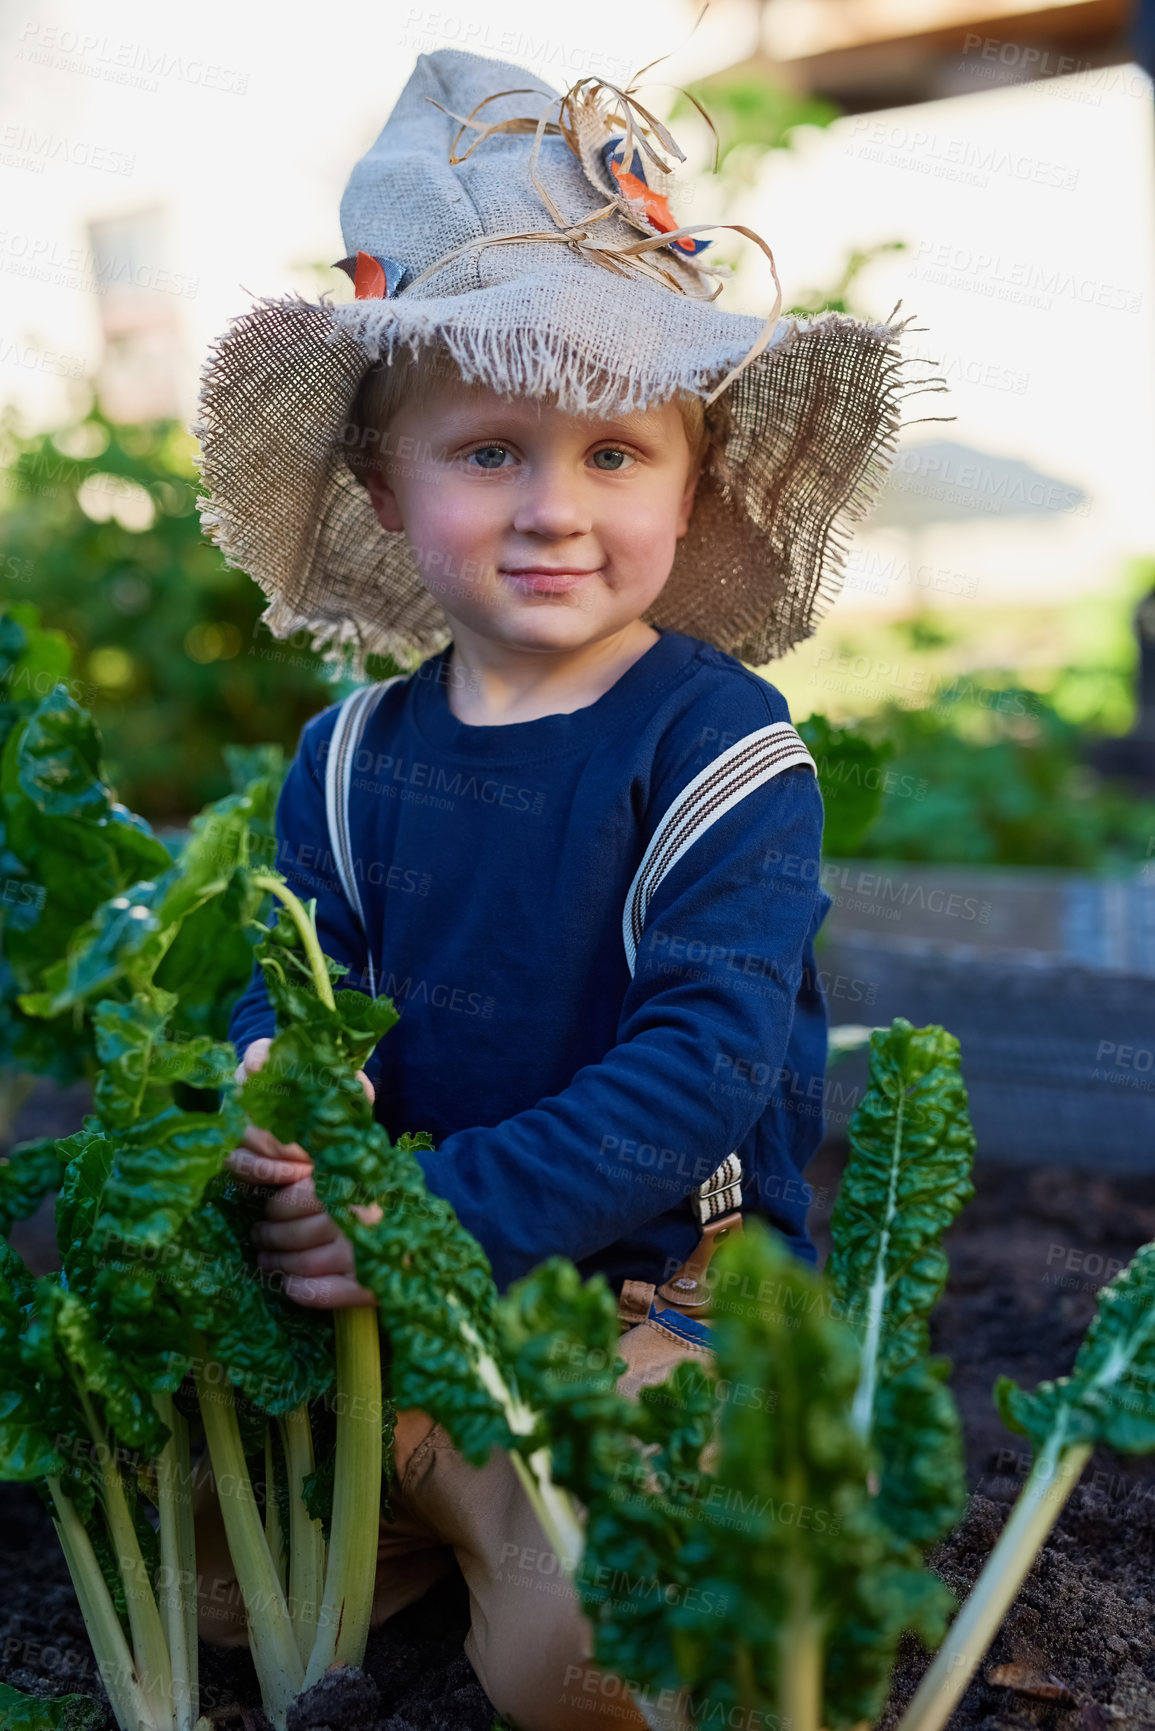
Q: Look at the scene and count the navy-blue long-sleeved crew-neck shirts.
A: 1